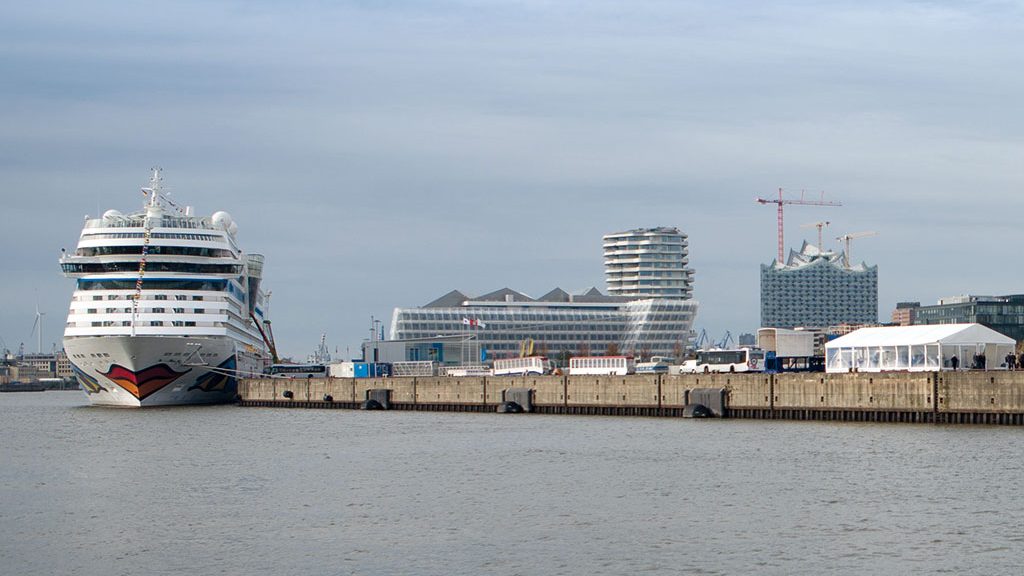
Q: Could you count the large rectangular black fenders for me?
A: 3